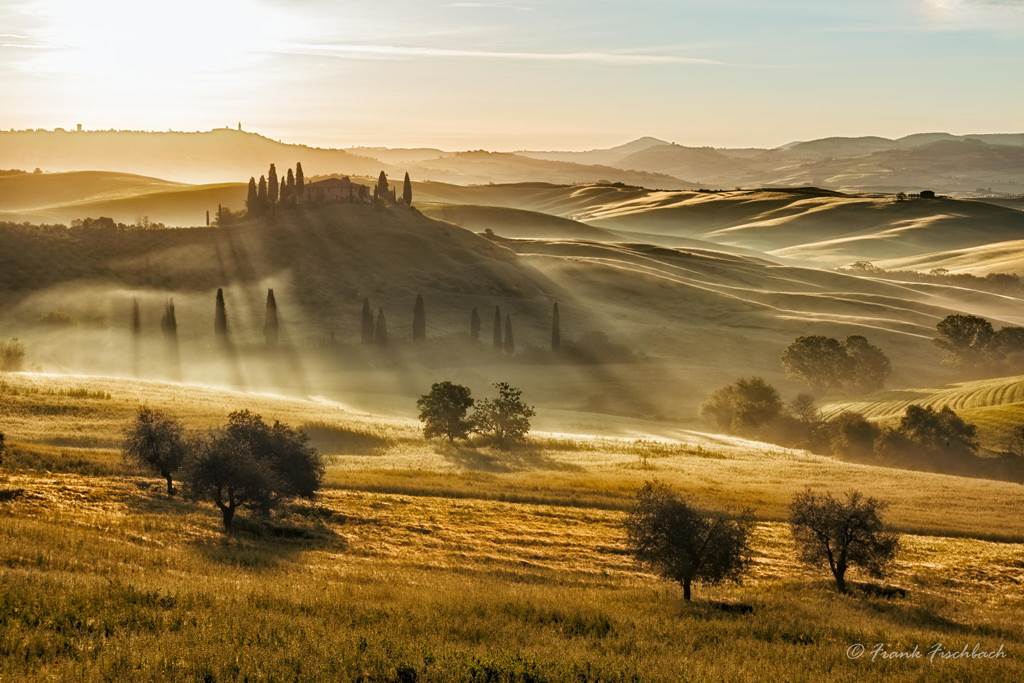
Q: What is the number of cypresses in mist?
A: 11